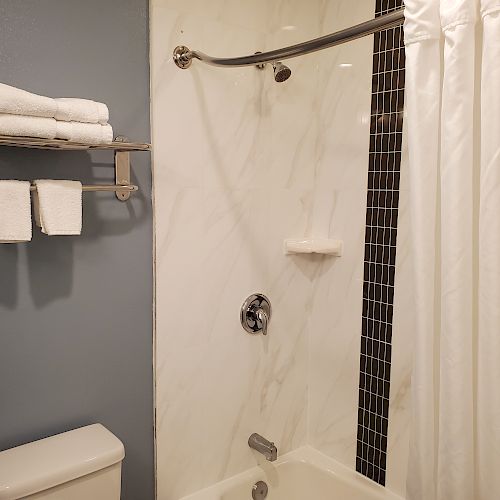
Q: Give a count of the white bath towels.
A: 2